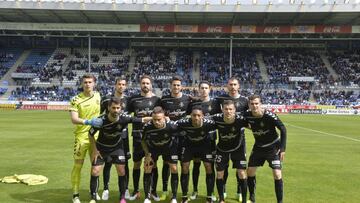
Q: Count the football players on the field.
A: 11